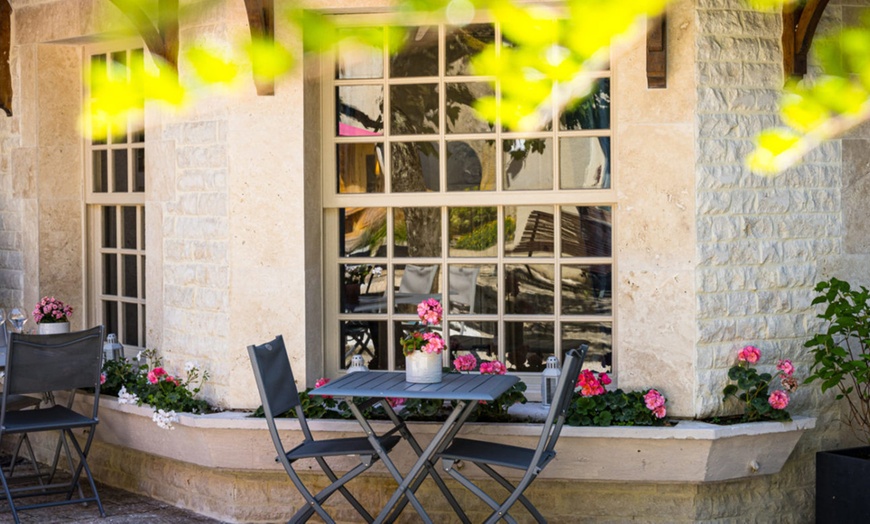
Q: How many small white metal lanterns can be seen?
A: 3